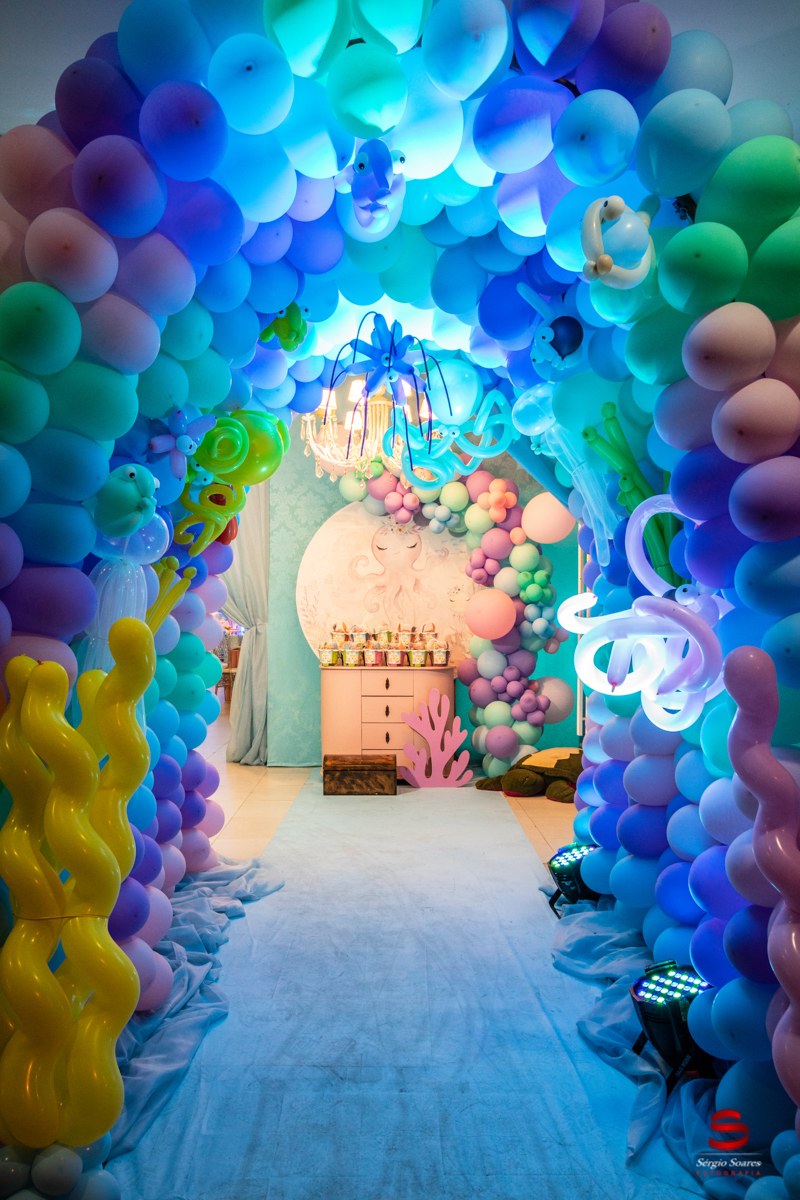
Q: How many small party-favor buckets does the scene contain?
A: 11